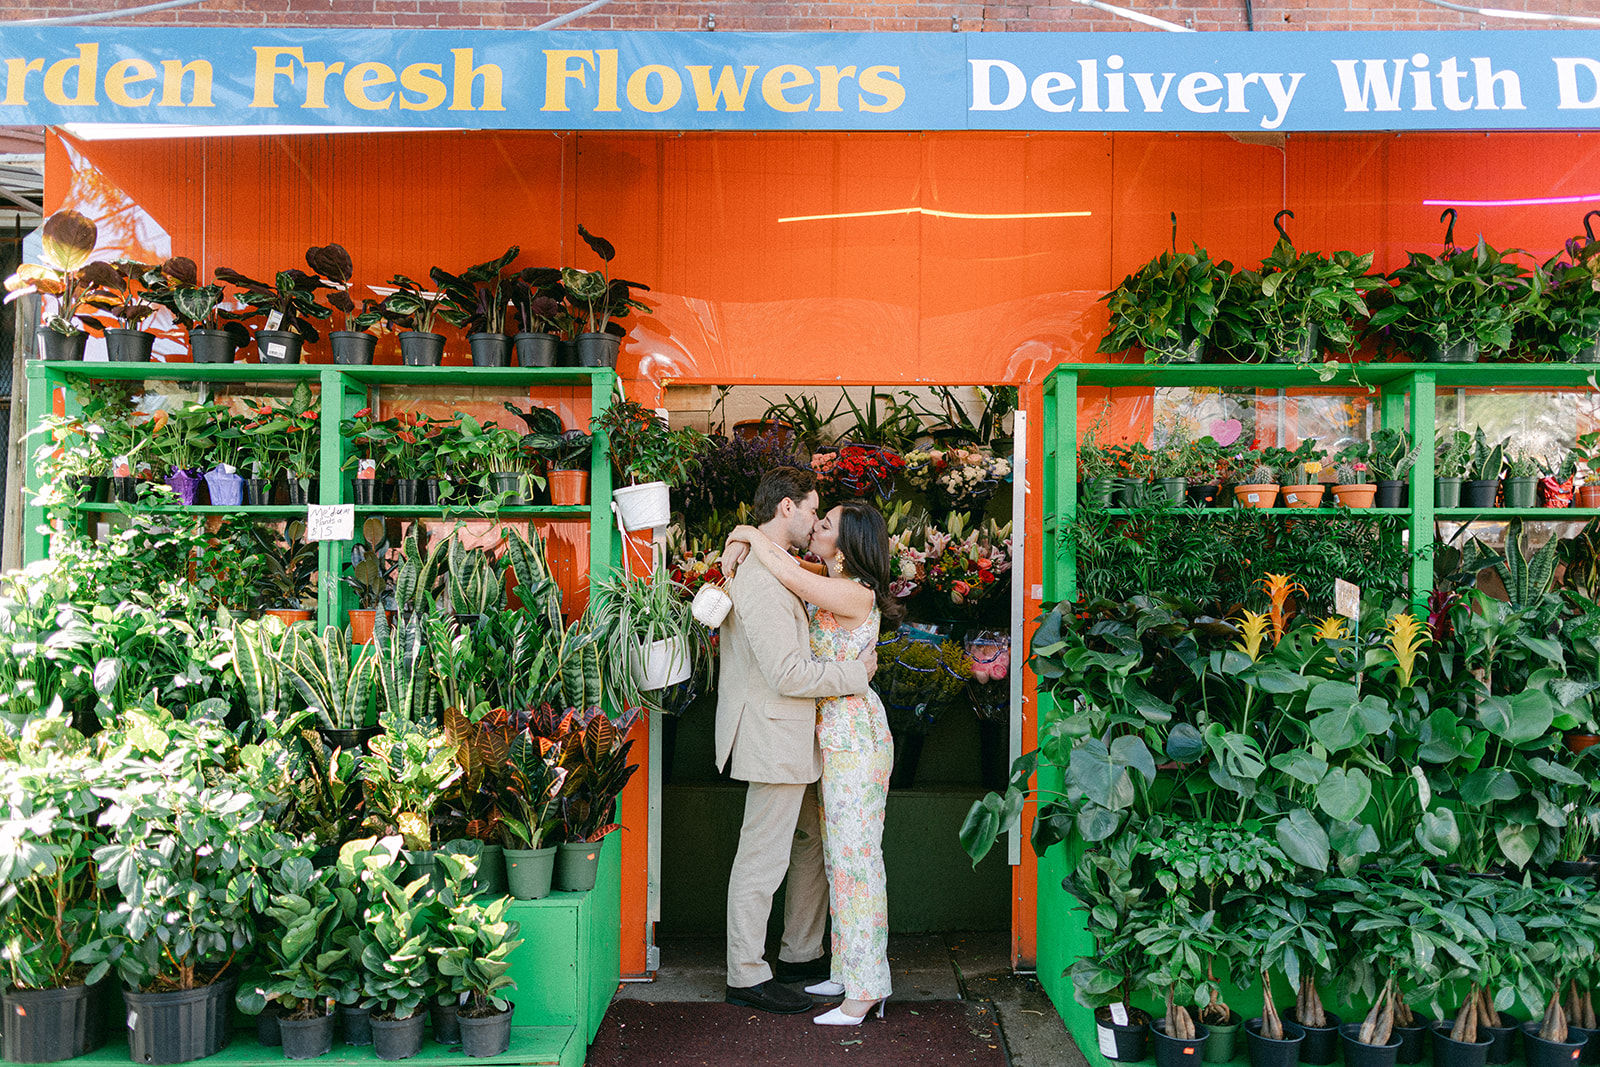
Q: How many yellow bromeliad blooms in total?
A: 3